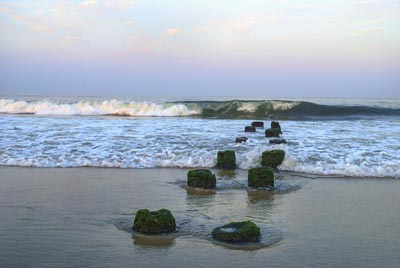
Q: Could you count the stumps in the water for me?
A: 12